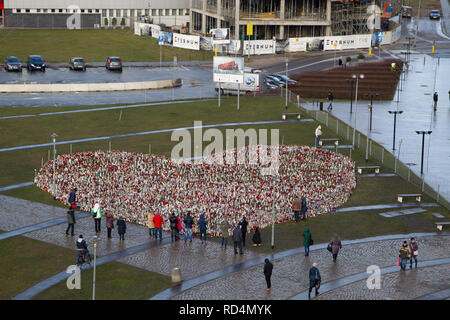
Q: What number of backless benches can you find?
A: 5